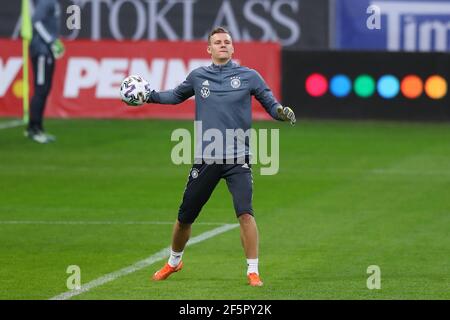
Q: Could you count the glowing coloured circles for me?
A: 6